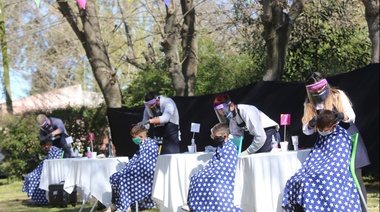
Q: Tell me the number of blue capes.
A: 4